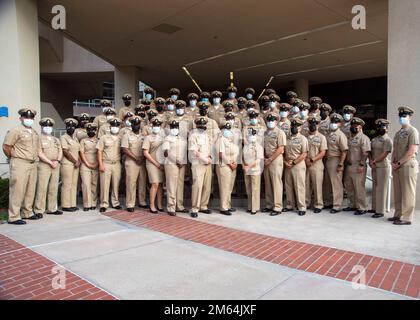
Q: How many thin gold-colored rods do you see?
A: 3